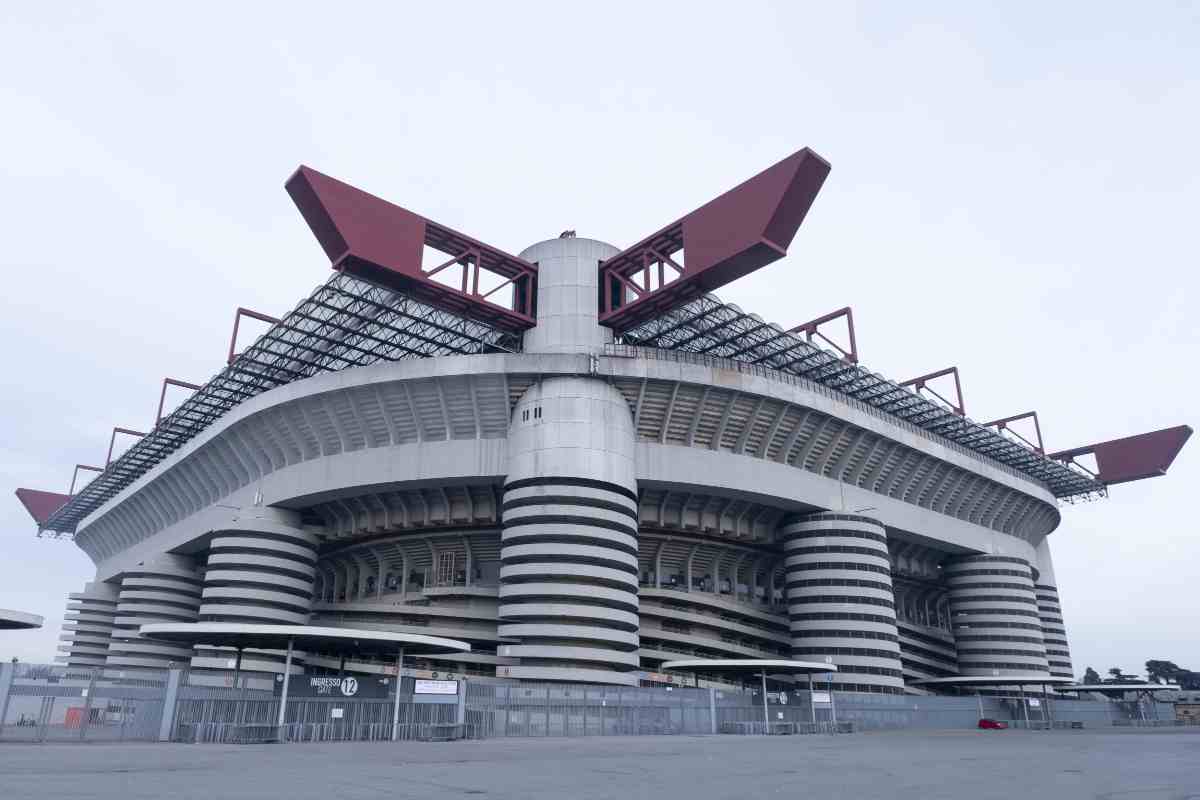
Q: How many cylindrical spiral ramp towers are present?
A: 7